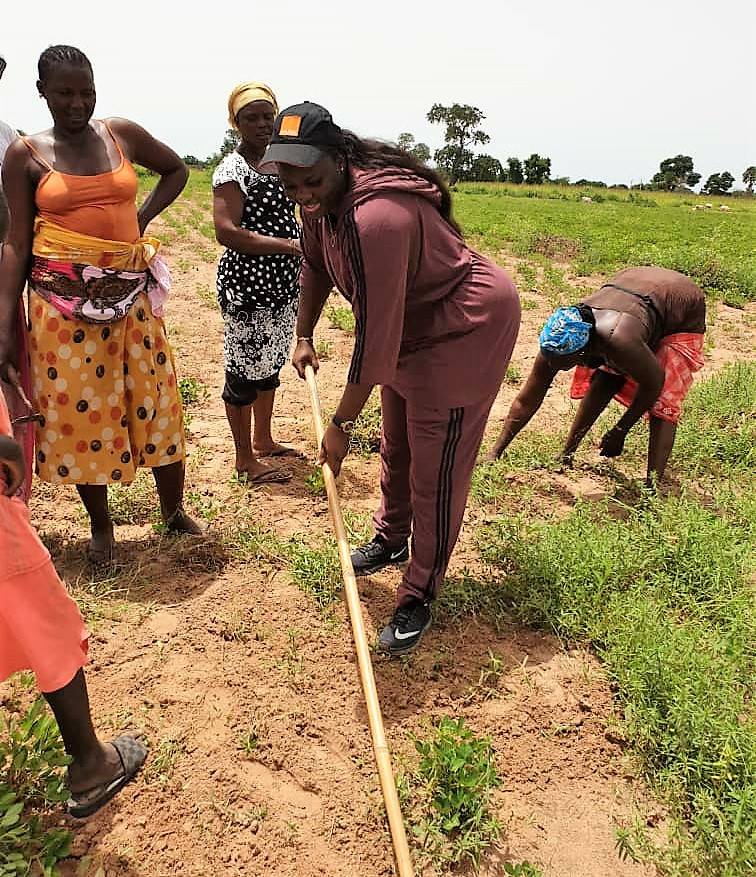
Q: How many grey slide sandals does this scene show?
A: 1